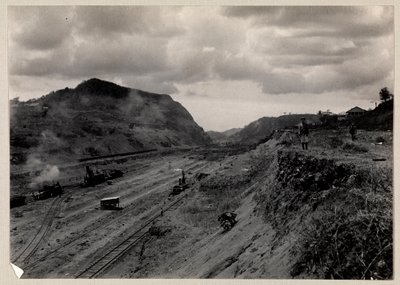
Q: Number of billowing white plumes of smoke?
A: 1